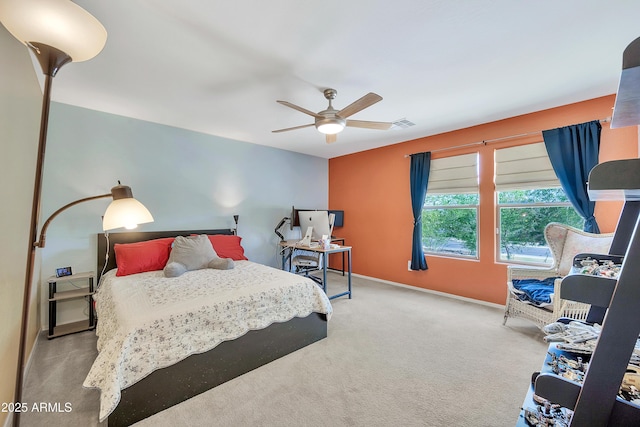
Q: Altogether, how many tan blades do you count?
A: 5